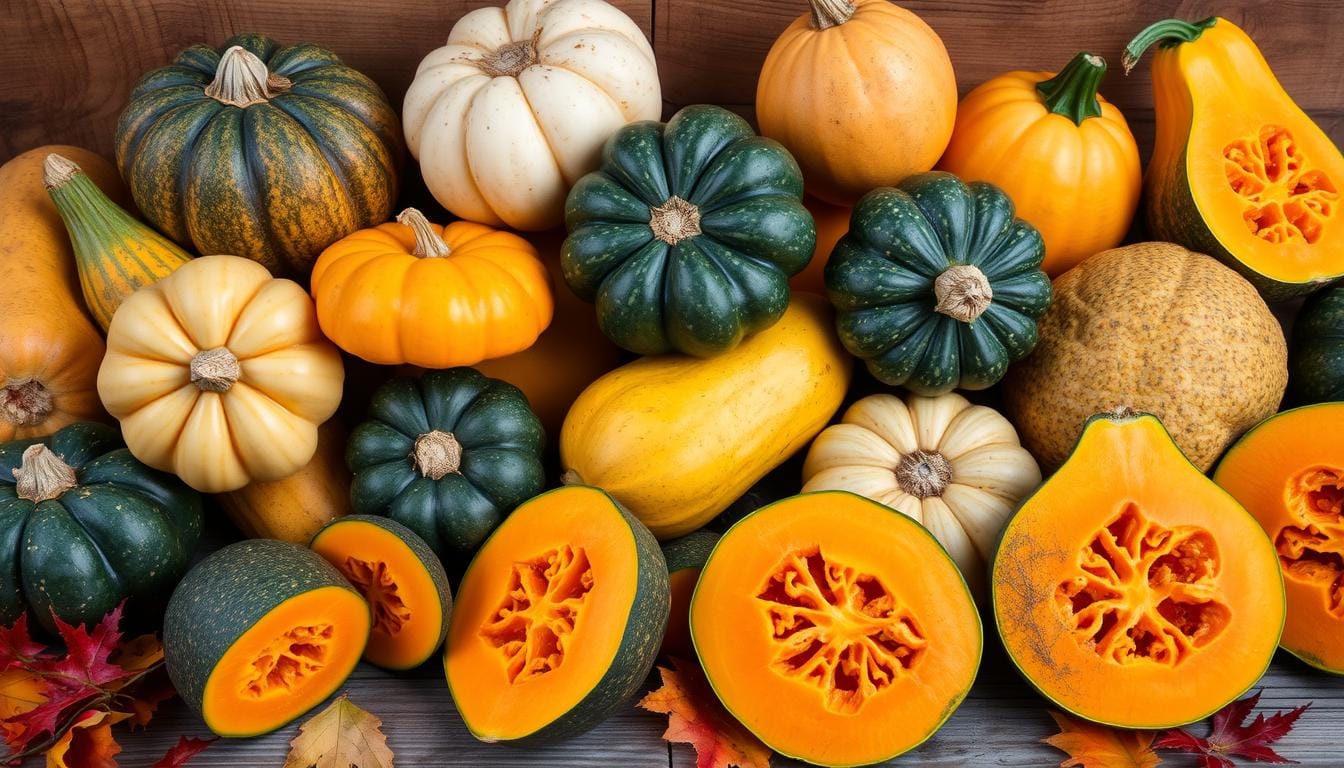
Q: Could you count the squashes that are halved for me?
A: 7